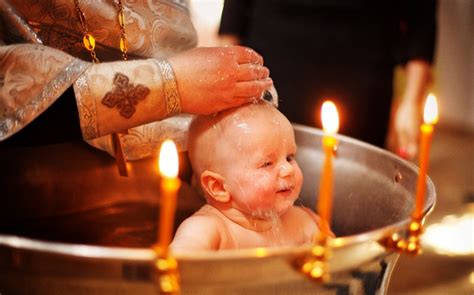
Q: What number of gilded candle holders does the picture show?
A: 3